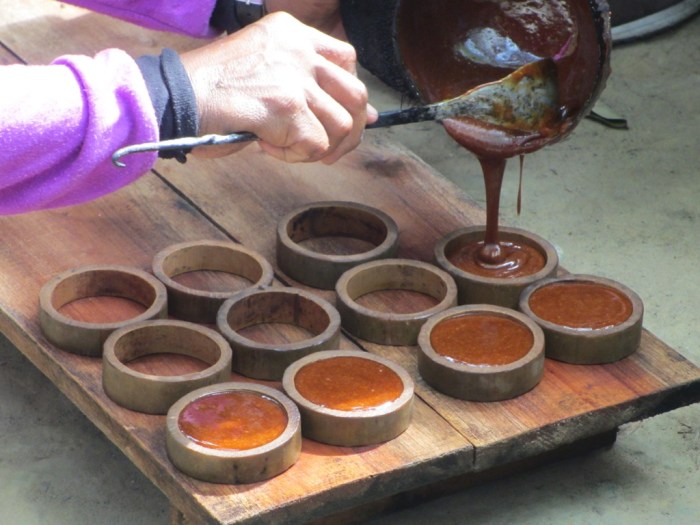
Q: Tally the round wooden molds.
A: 11